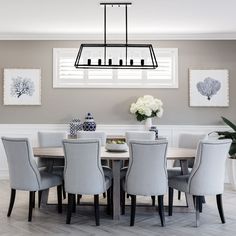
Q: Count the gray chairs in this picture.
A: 8